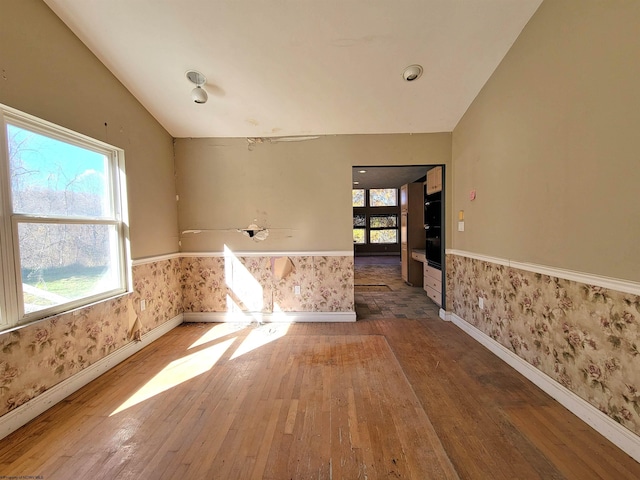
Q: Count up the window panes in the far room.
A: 6